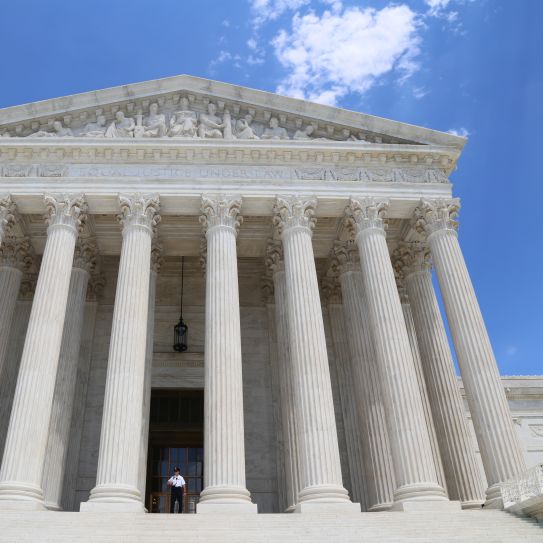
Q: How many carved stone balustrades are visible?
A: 1